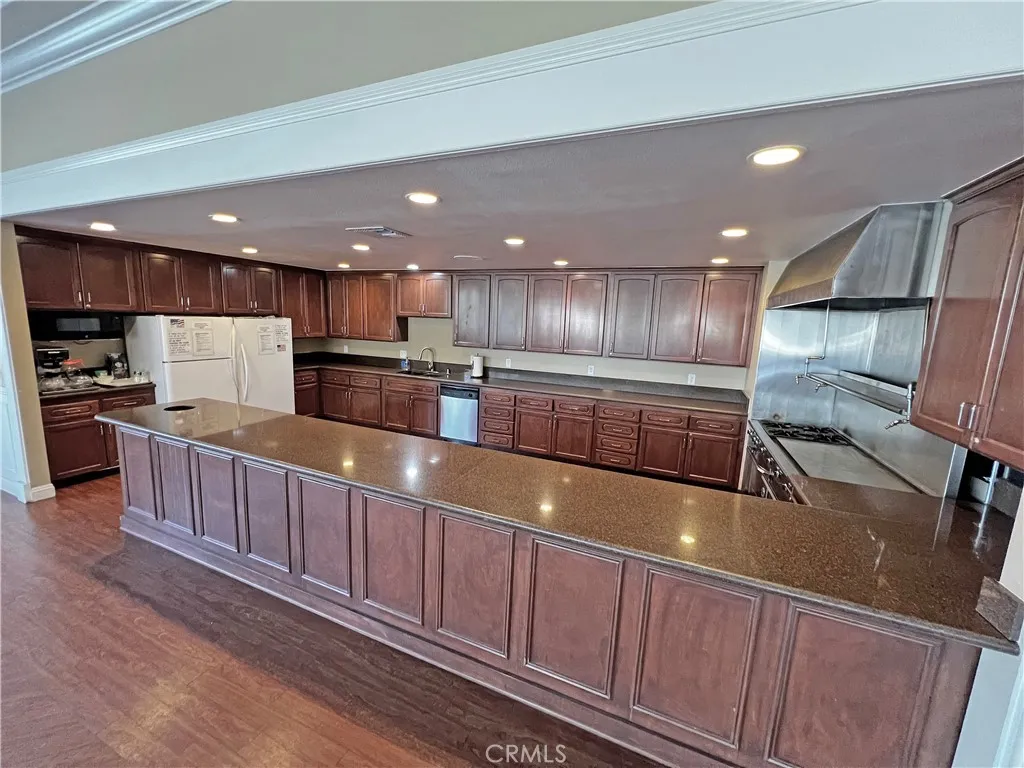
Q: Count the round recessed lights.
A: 12